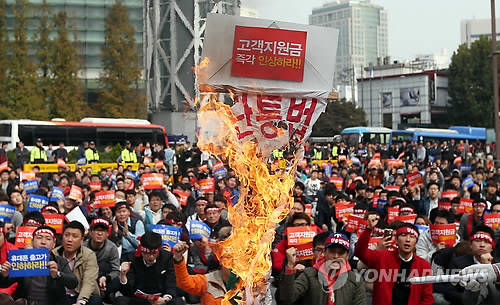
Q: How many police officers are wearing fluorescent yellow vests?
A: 6